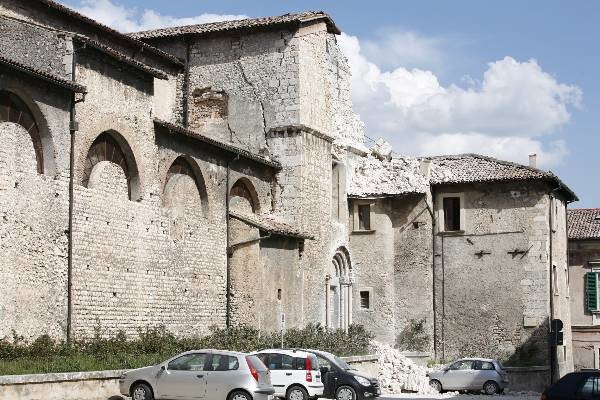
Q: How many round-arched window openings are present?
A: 4